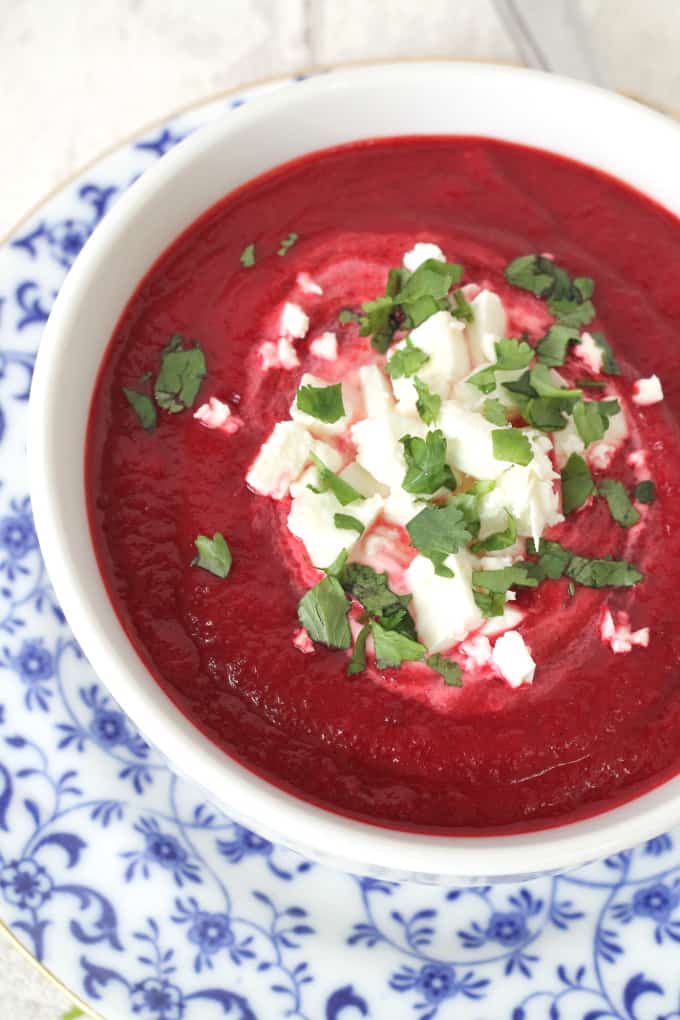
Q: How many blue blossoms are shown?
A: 12